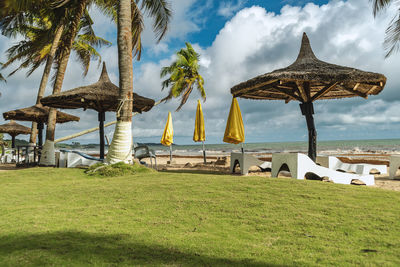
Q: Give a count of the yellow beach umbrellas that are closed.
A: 3